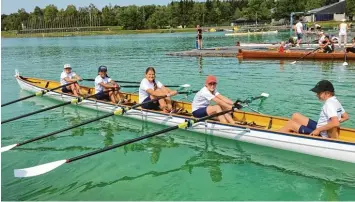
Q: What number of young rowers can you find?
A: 5